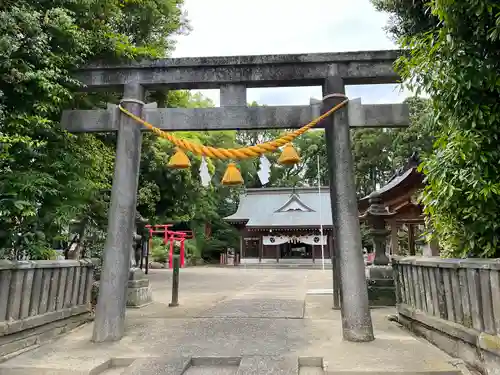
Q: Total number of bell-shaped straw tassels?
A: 3